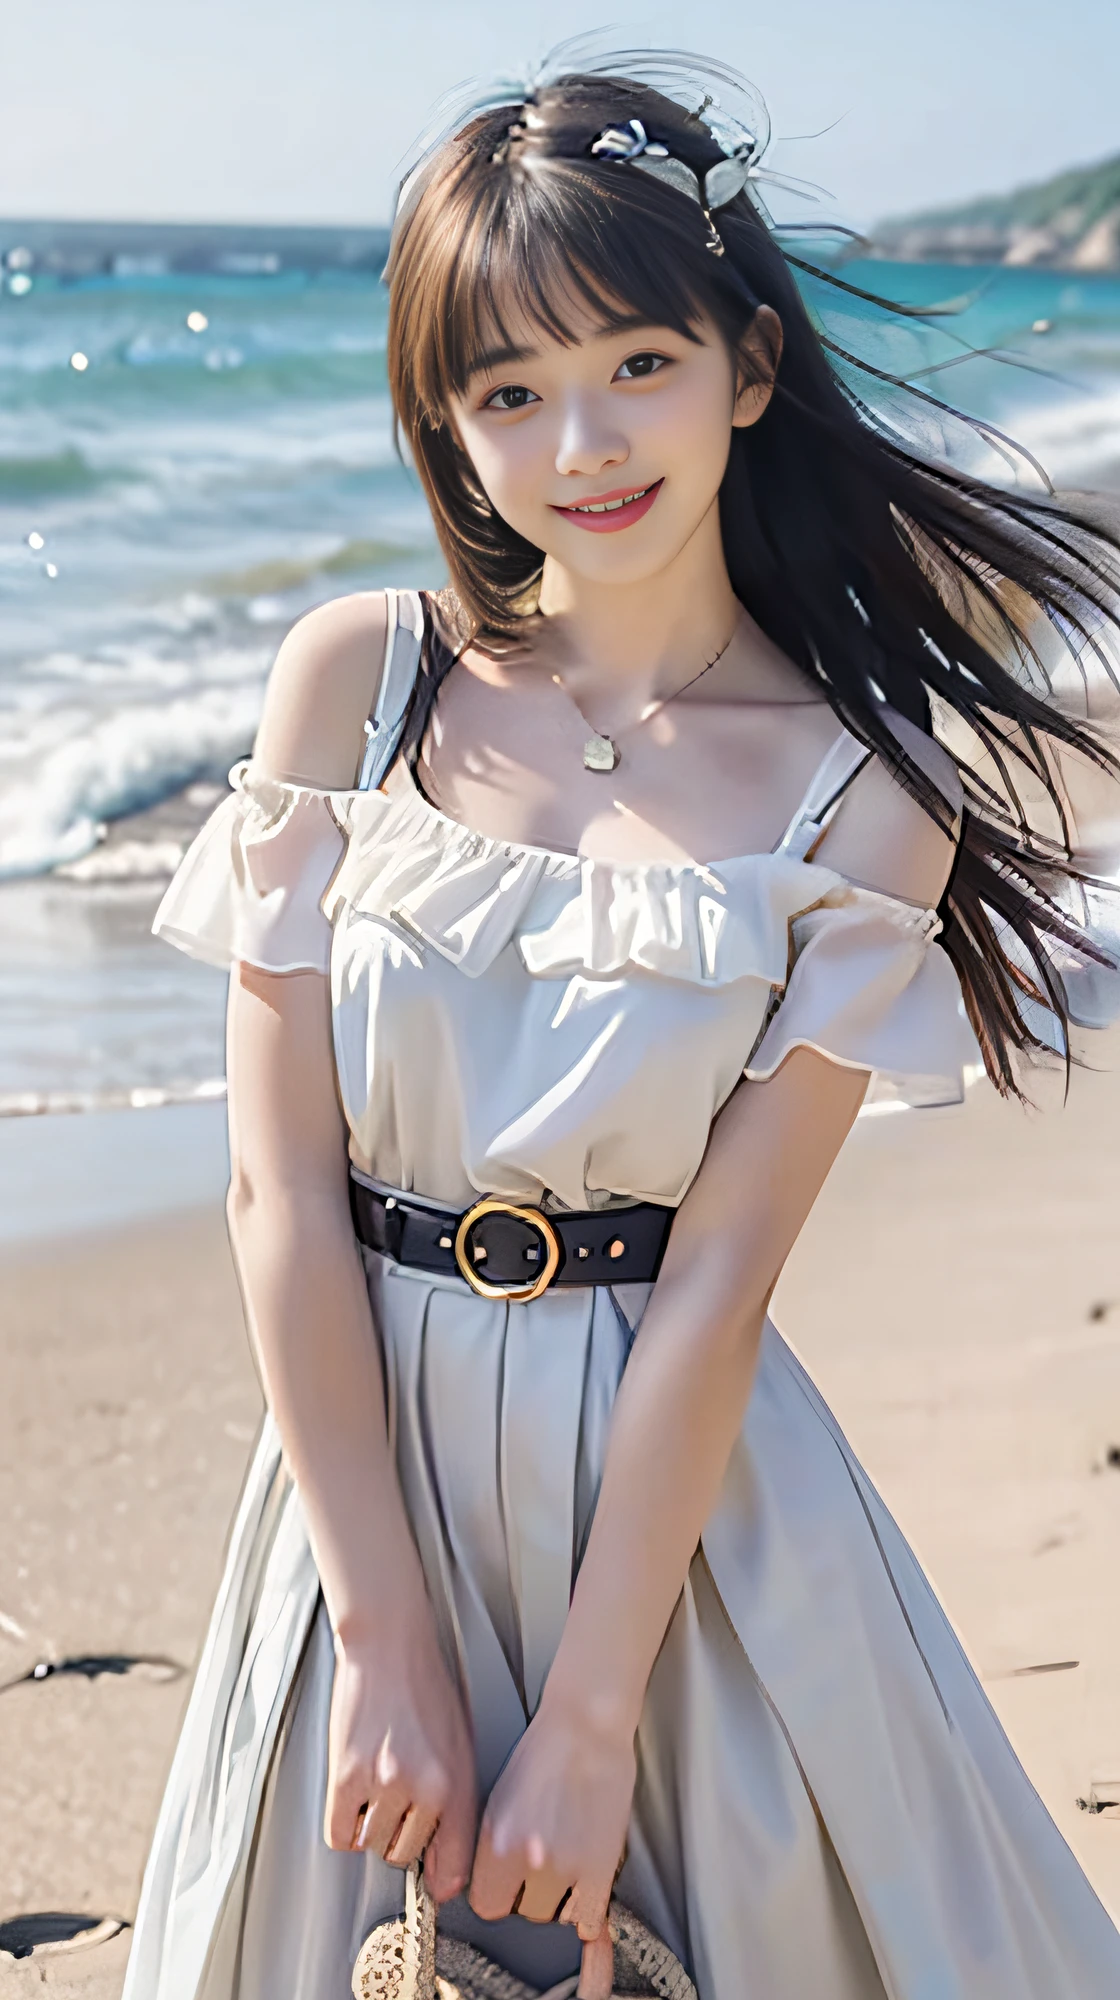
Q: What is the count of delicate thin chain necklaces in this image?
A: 1